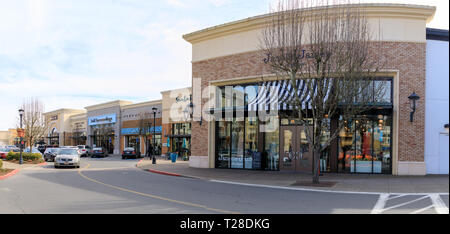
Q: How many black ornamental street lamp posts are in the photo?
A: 2